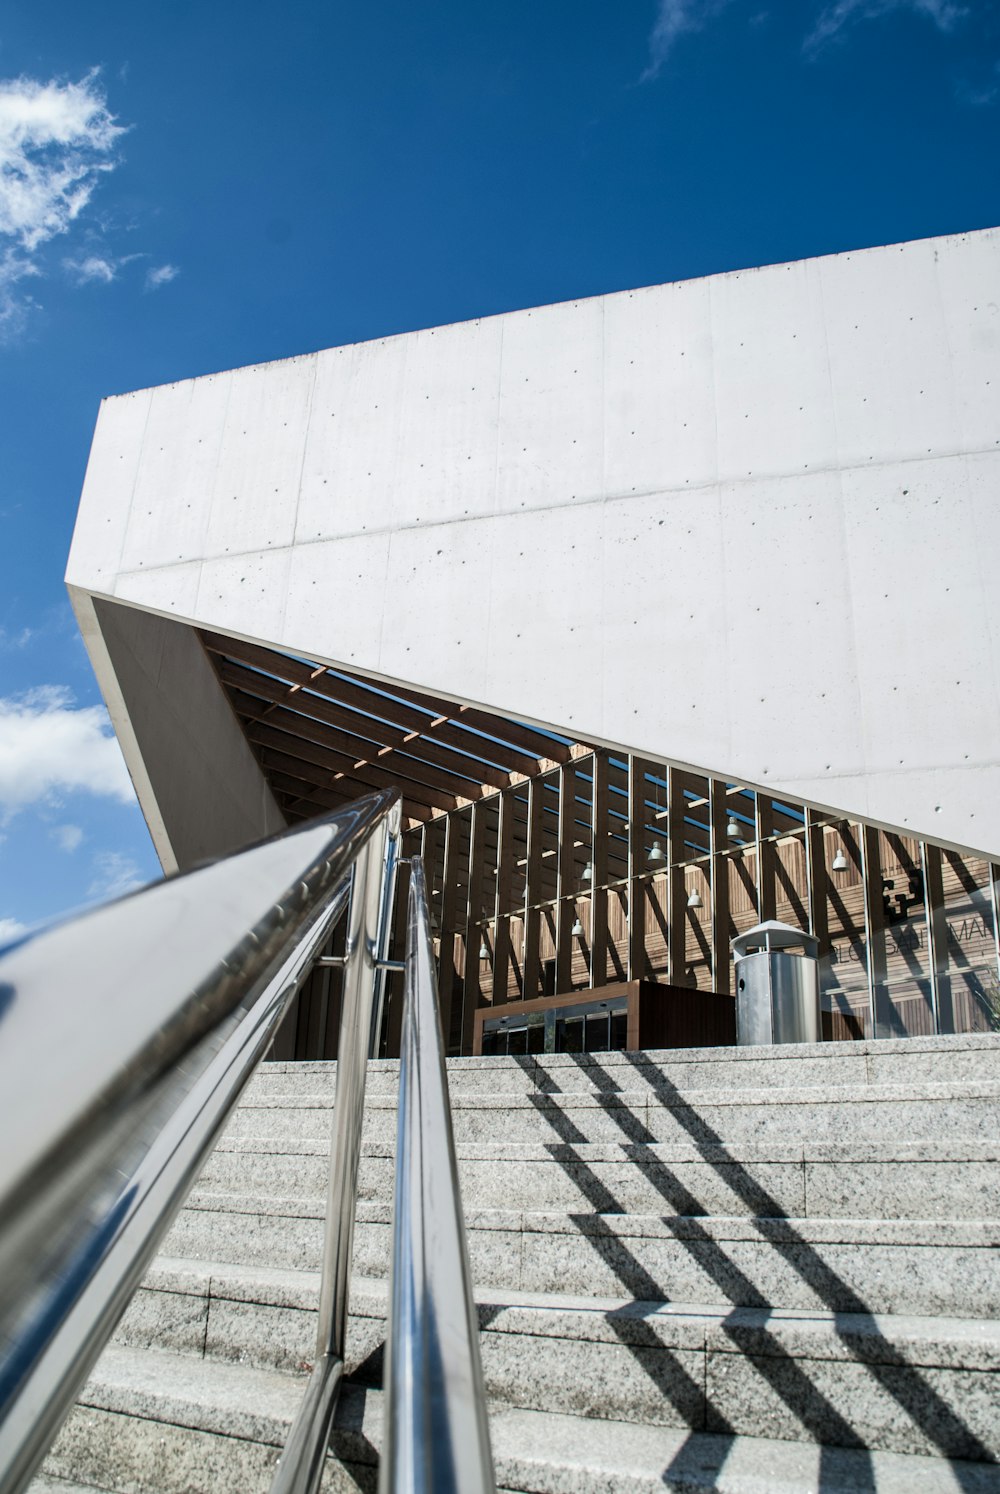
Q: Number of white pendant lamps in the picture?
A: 7